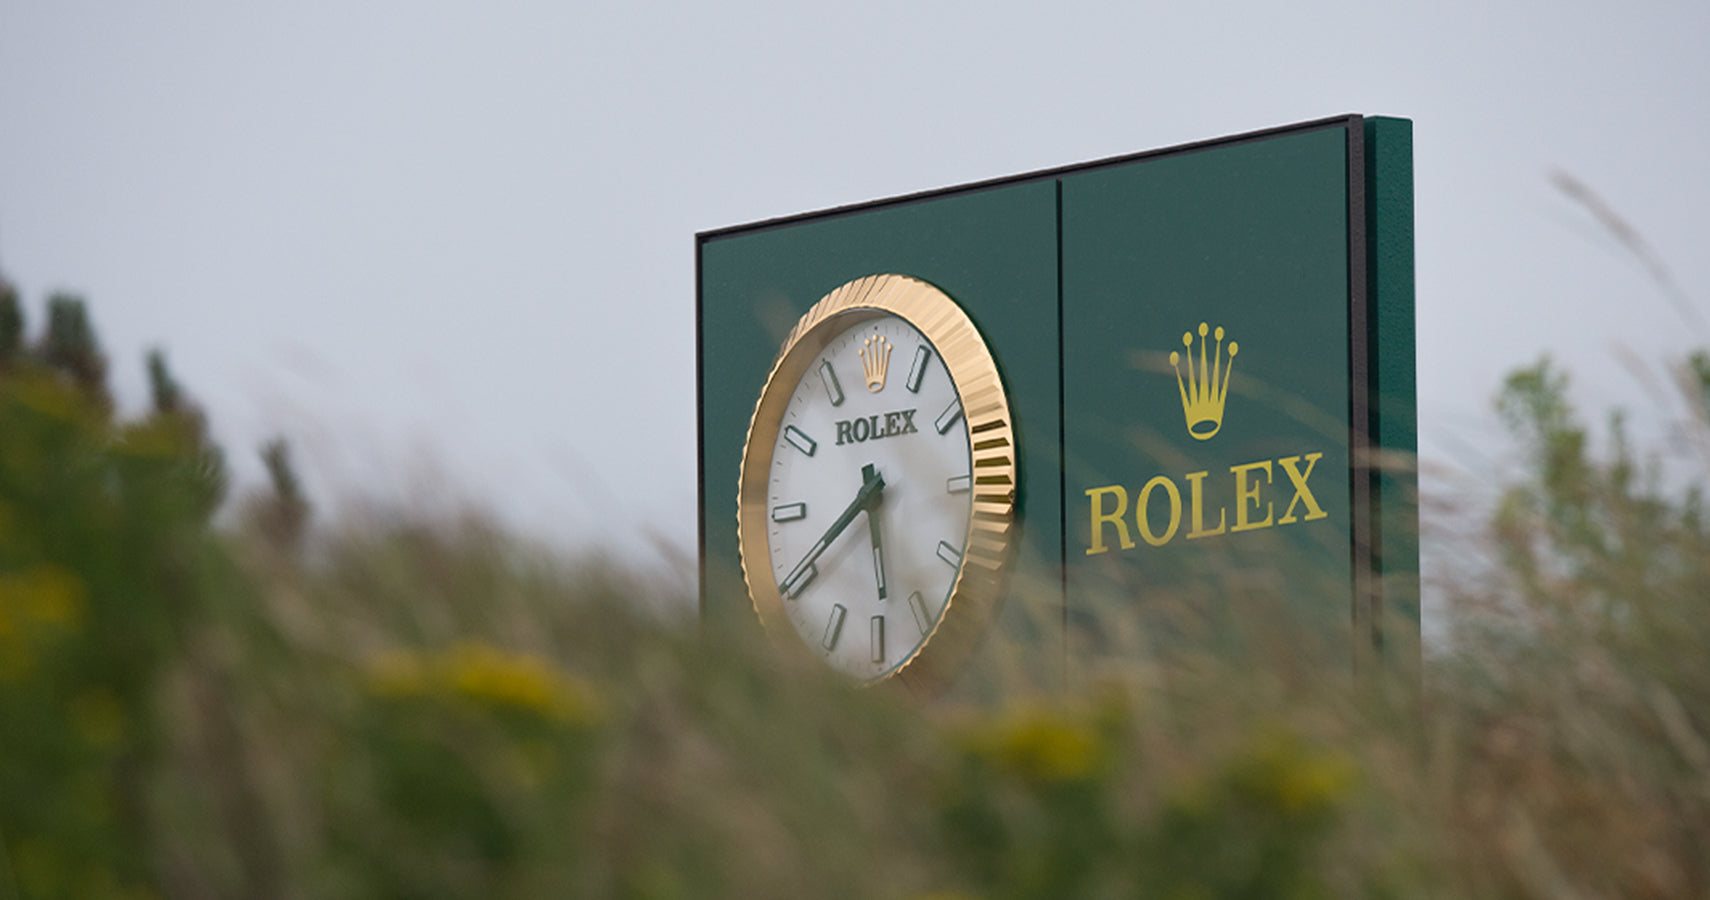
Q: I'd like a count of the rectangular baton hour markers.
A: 11